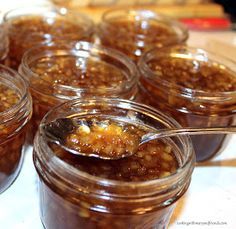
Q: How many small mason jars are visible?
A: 7